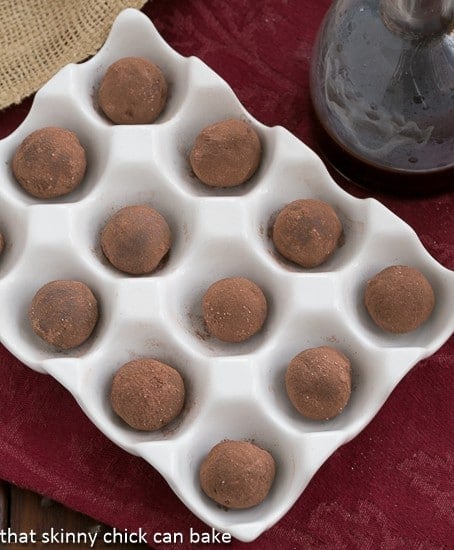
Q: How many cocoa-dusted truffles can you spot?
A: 12